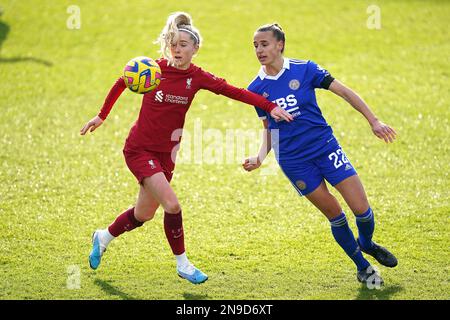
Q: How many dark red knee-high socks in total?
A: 2